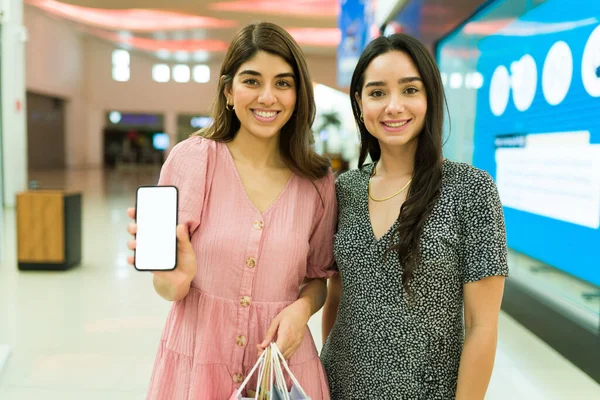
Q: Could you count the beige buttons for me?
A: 5